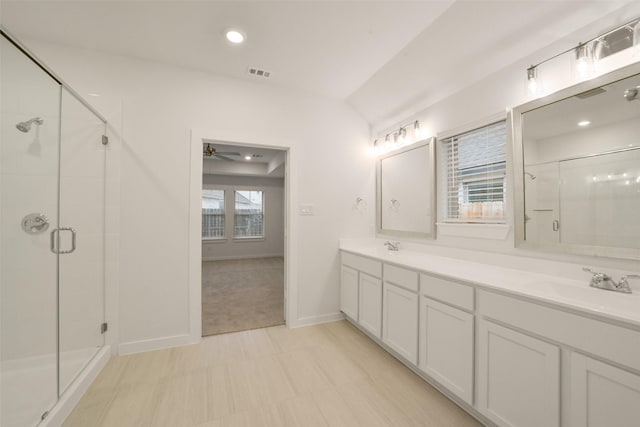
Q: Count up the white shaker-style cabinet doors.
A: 6